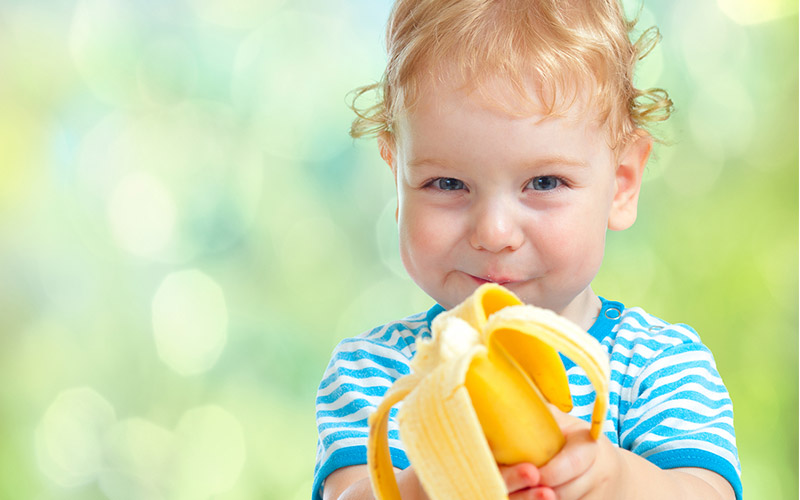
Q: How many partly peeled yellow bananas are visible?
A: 1